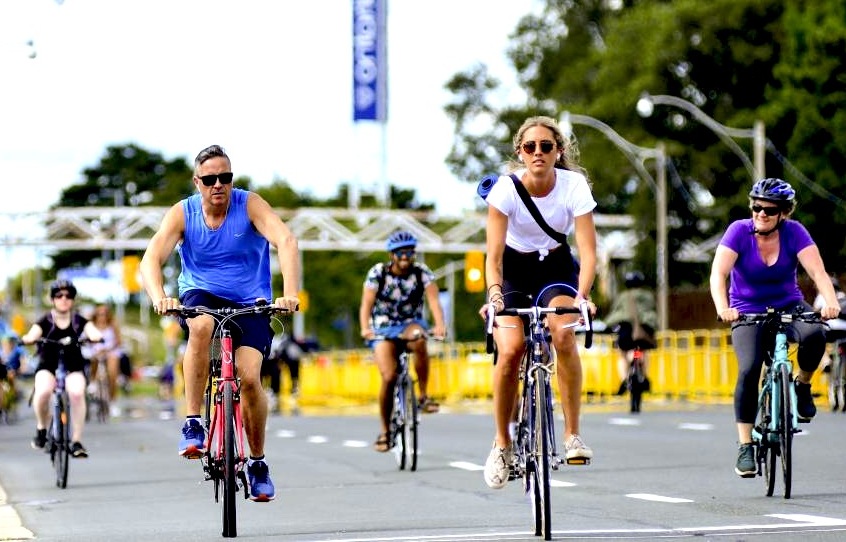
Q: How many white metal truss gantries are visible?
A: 1